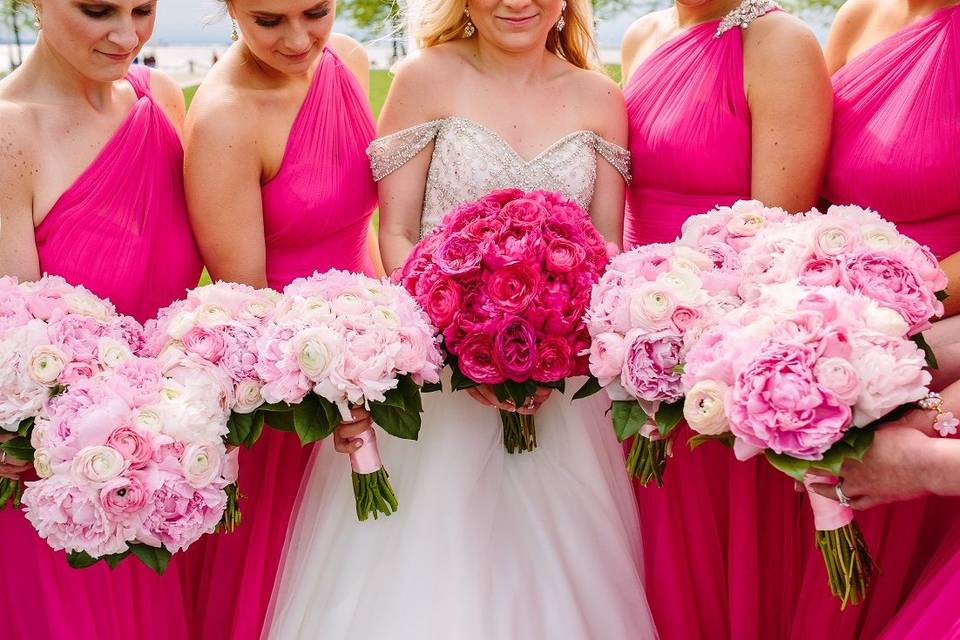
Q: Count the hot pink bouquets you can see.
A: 1